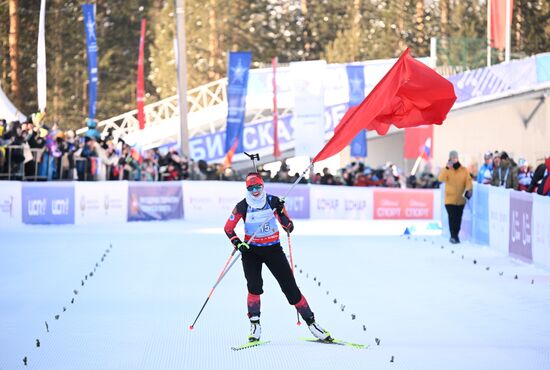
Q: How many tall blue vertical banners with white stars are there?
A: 3